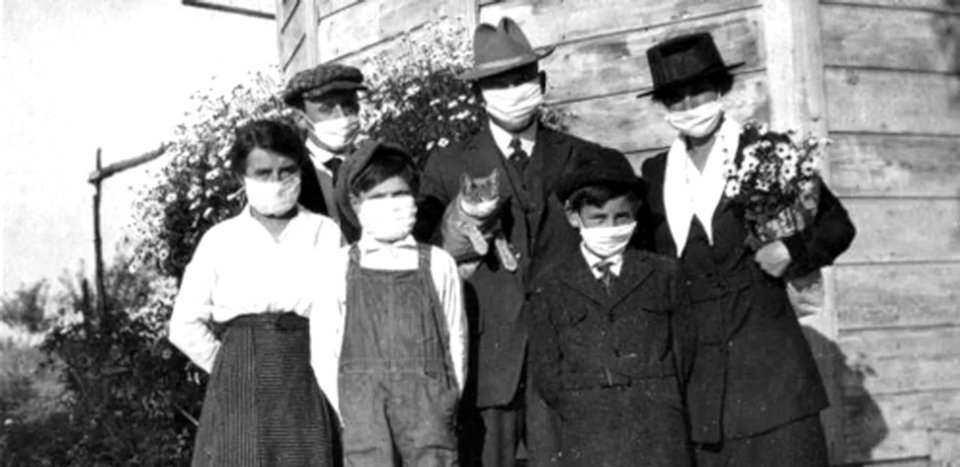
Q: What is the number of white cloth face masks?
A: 7